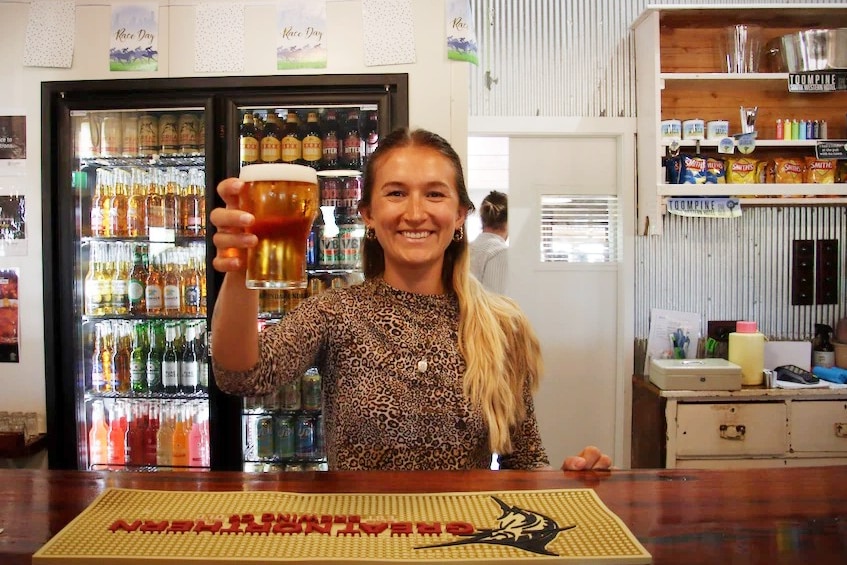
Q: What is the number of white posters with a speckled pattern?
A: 3